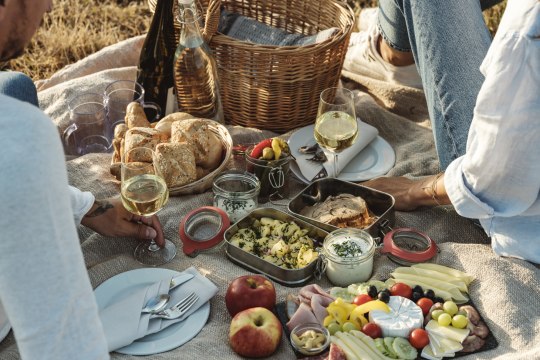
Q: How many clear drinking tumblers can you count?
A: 2